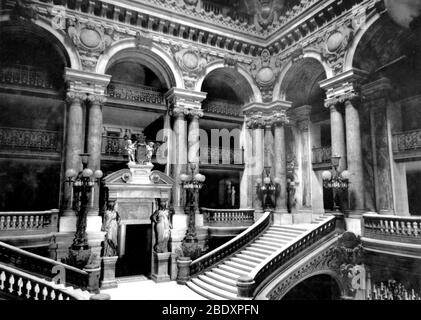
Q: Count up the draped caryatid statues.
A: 2